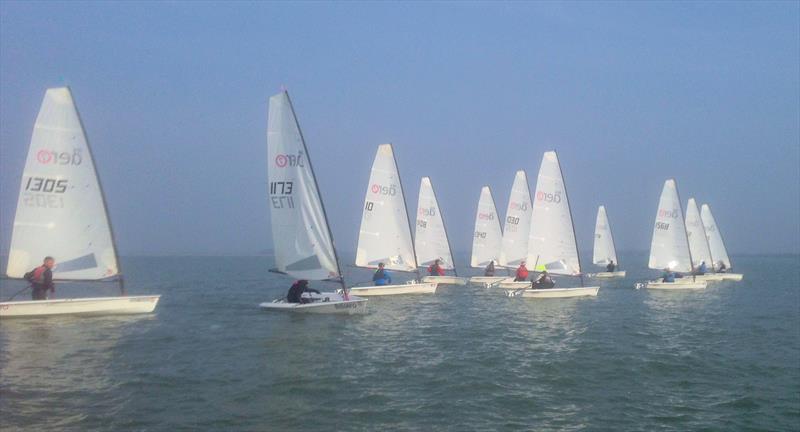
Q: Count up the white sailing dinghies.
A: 11